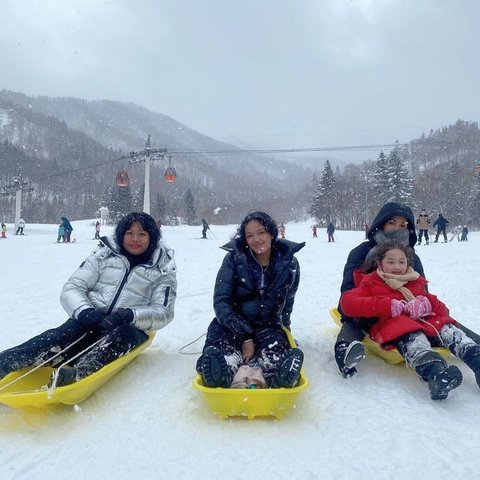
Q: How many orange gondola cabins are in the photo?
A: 2